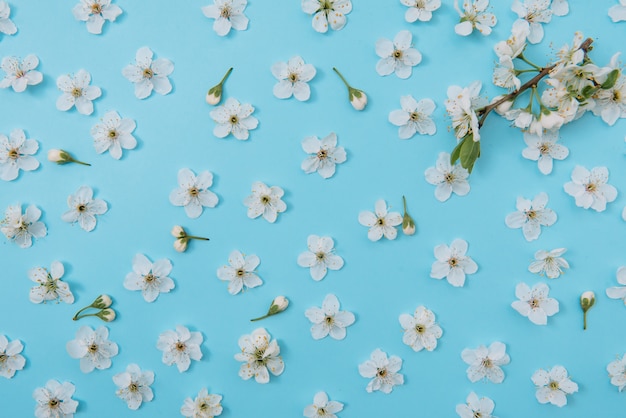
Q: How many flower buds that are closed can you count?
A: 10